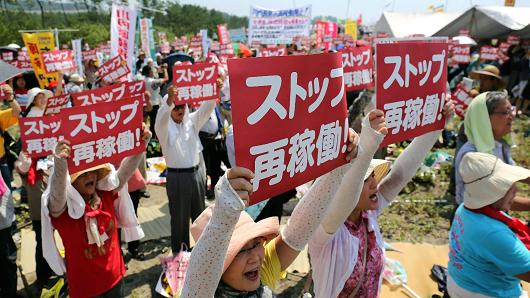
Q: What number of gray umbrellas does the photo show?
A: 1